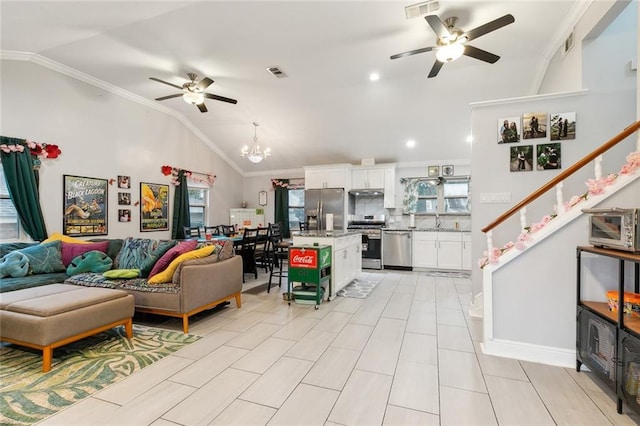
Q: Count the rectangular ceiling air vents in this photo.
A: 2